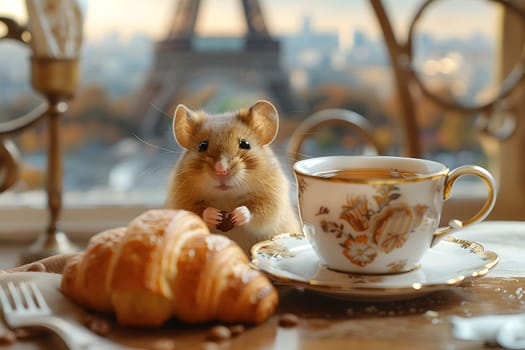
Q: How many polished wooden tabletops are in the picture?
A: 1